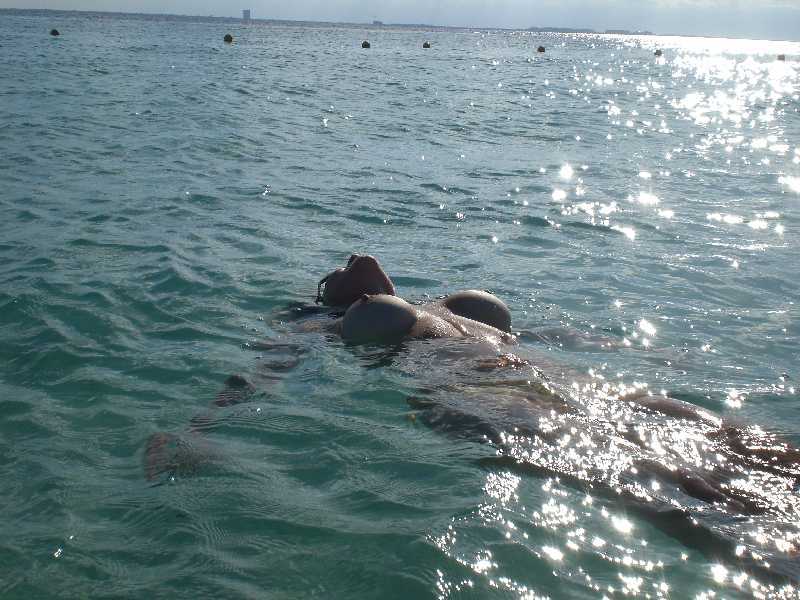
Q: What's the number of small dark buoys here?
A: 7